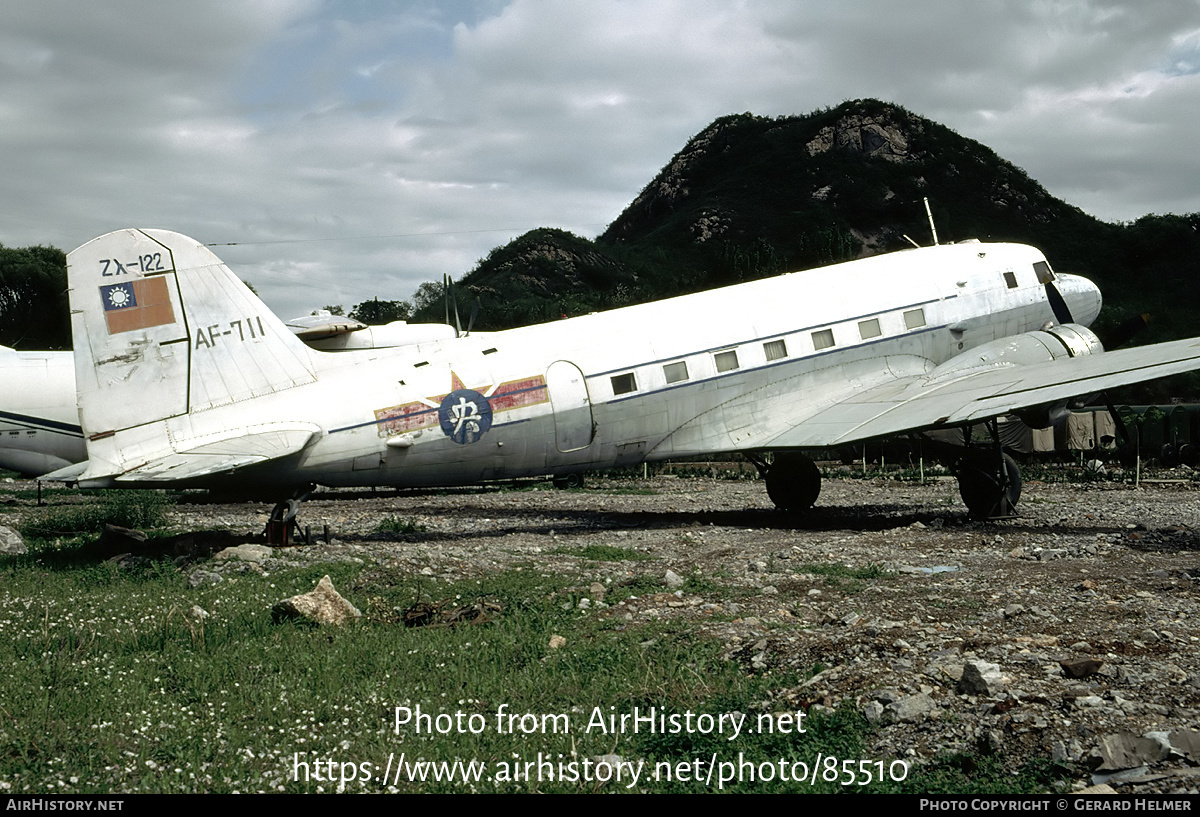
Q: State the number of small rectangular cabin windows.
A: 7